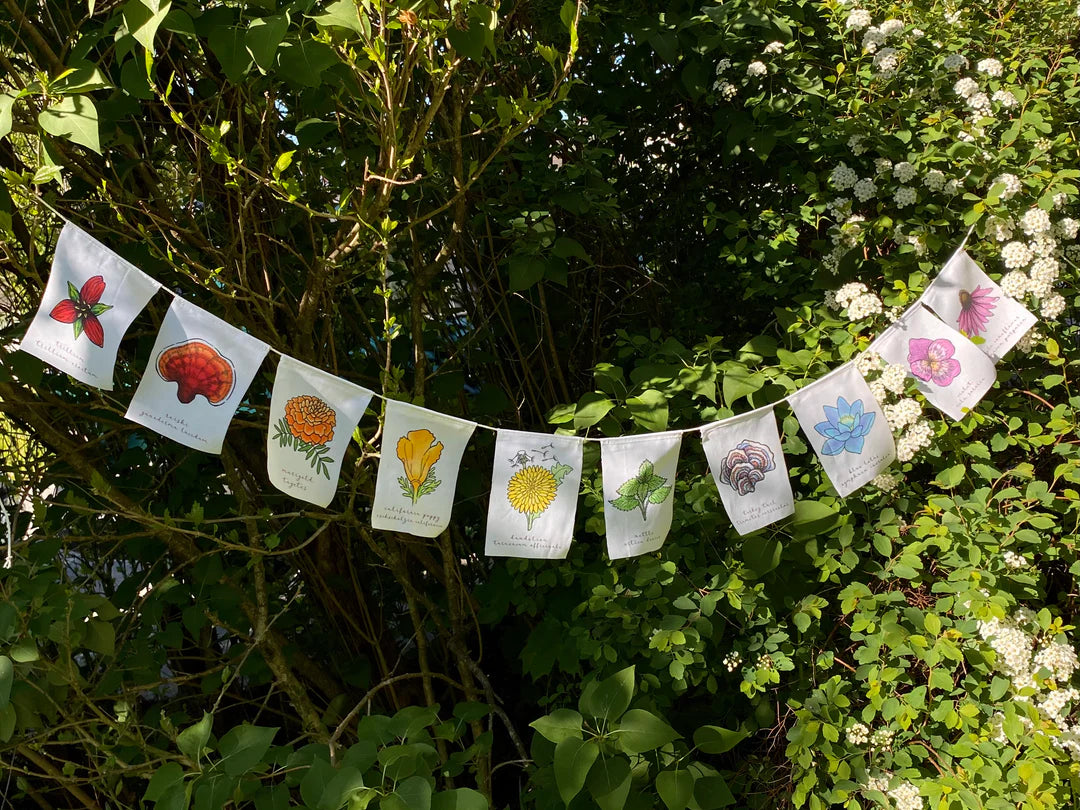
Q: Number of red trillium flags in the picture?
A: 1